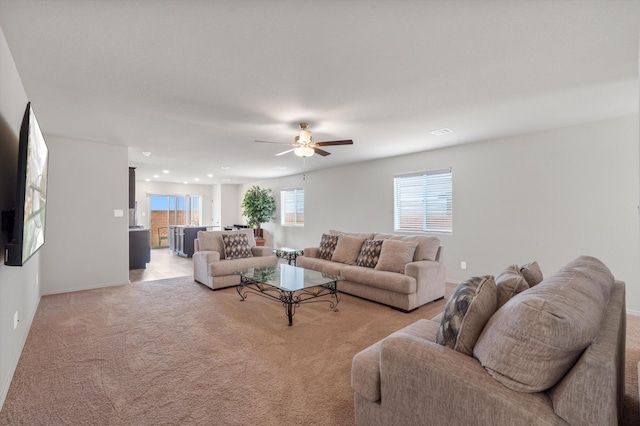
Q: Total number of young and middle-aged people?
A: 0